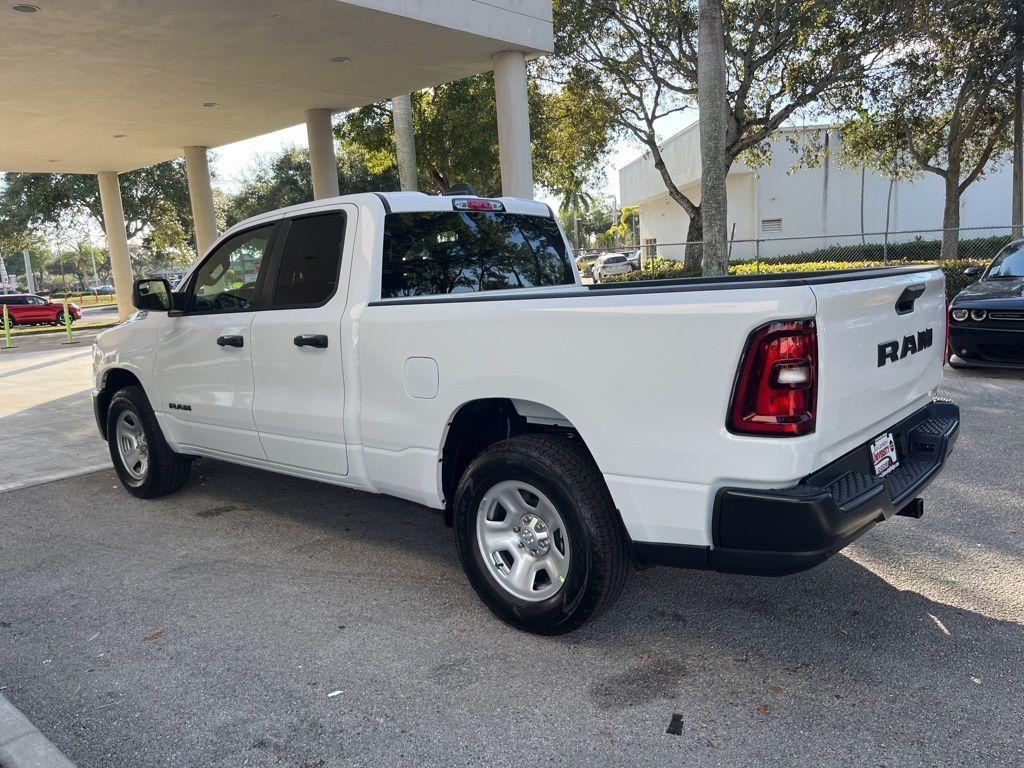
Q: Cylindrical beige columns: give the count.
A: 4